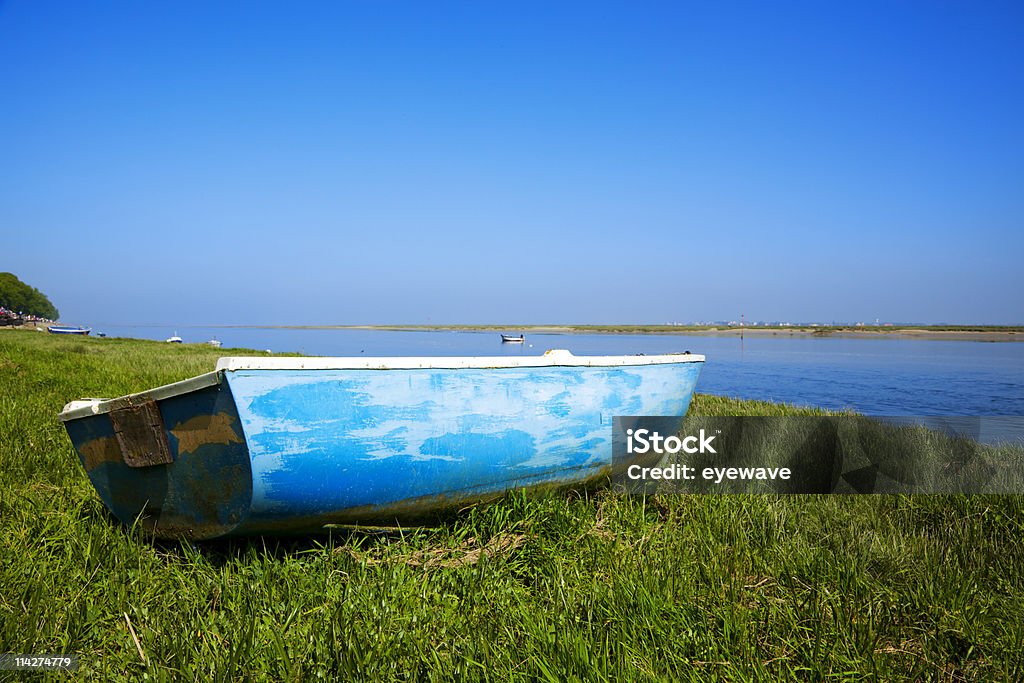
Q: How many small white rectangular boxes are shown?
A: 0